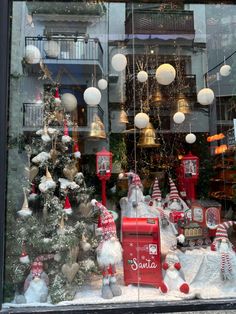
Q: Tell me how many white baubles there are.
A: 13